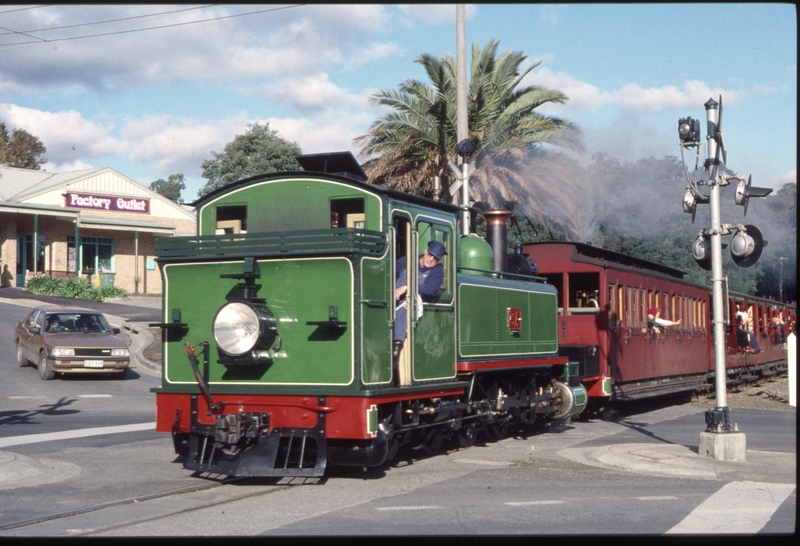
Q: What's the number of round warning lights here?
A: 4